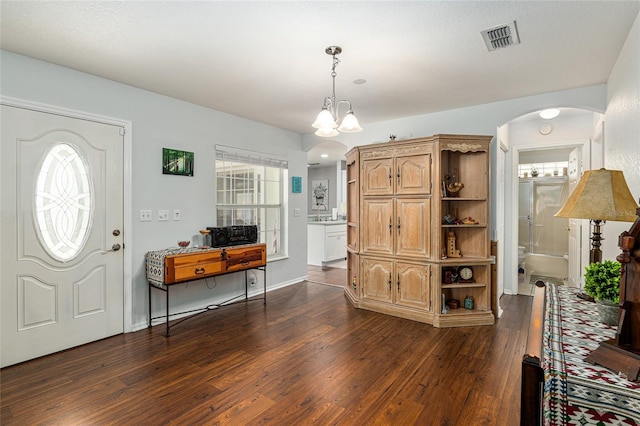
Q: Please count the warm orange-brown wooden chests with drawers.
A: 1